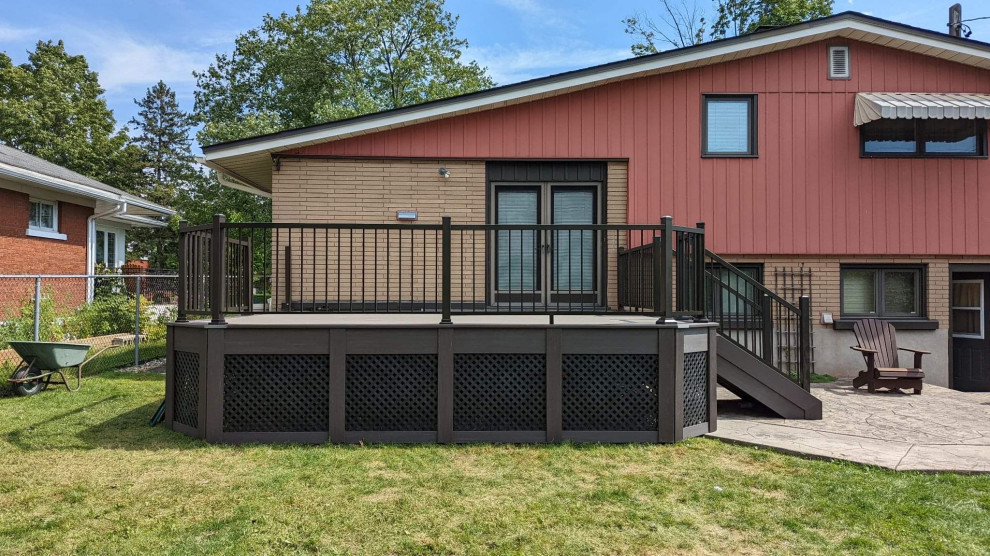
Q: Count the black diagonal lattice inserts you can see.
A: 6